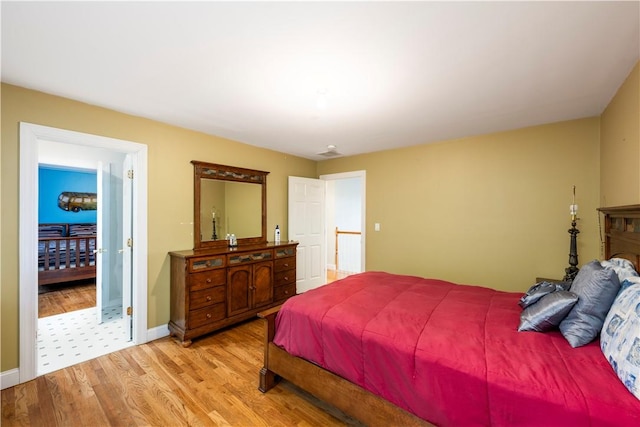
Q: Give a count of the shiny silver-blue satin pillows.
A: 3